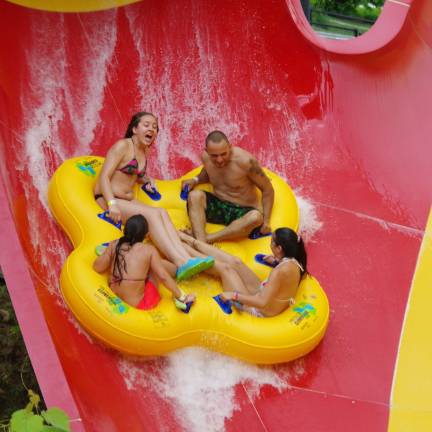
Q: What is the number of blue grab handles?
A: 8